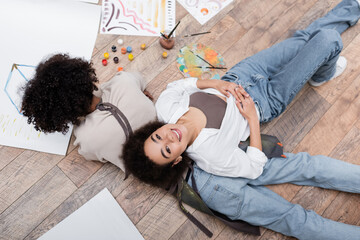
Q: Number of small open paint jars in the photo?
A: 11